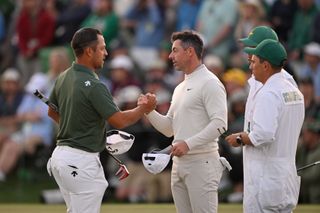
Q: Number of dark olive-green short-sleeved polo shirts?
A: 1